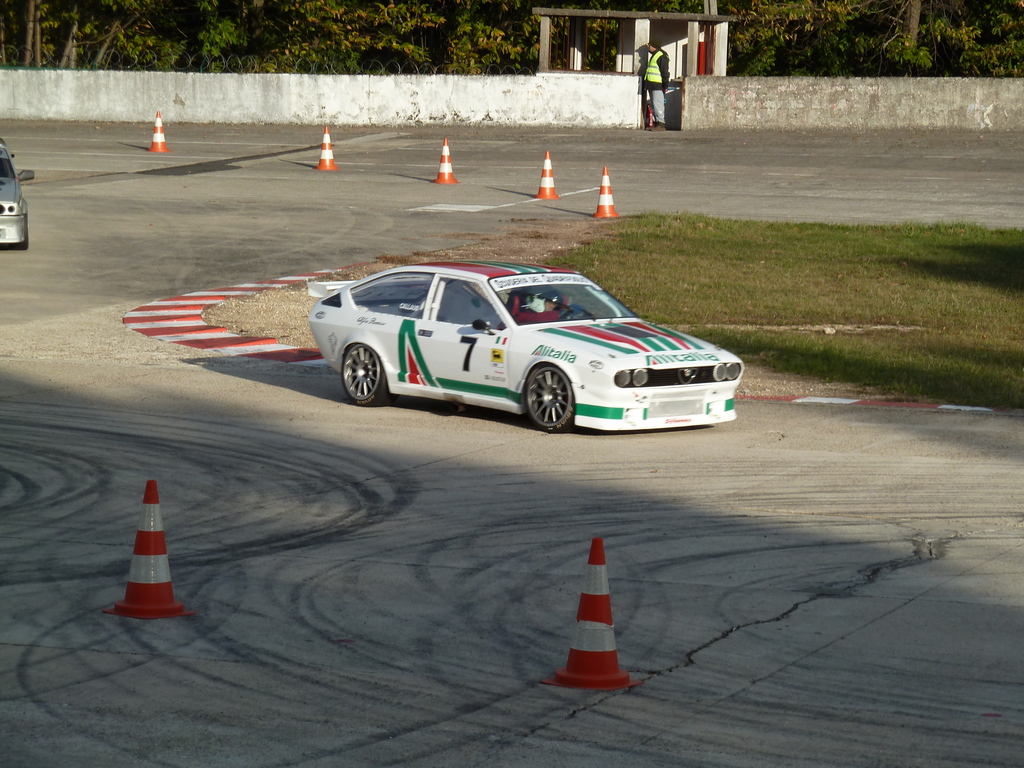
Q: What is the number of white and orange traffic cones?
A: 7